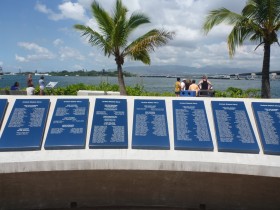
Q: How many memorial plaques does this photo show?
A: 8